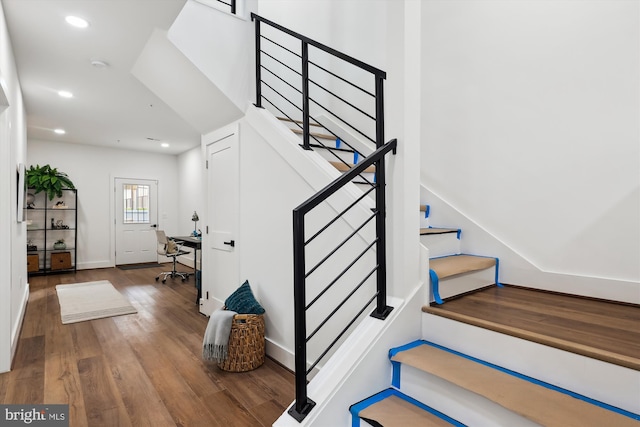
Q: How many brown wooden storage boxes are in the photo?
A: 2